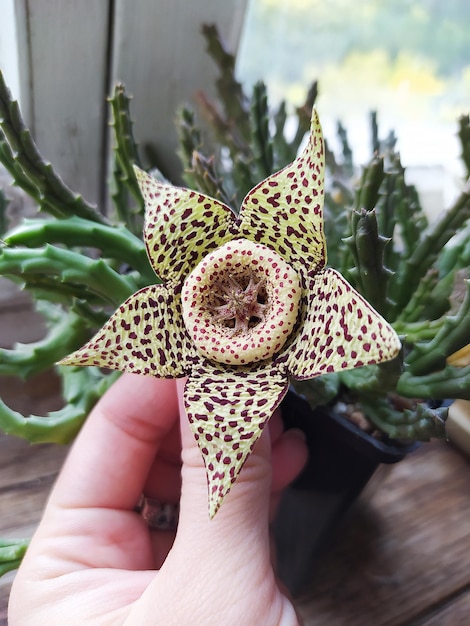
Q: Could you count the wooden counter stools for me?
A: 0